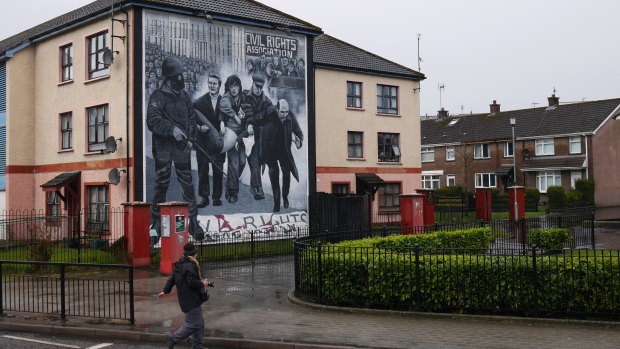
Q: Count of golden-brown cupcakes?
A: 0